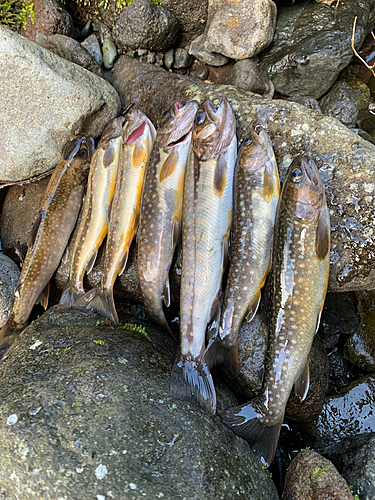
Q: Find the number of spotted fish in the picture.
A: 7